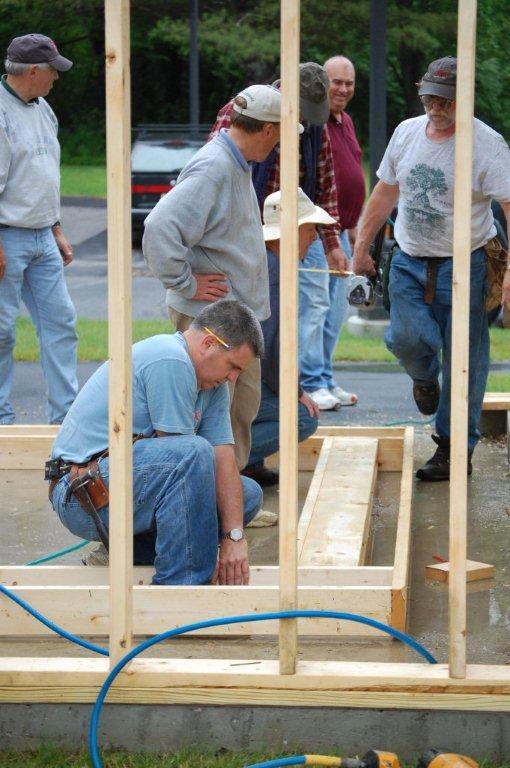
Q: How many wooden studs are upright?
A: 3